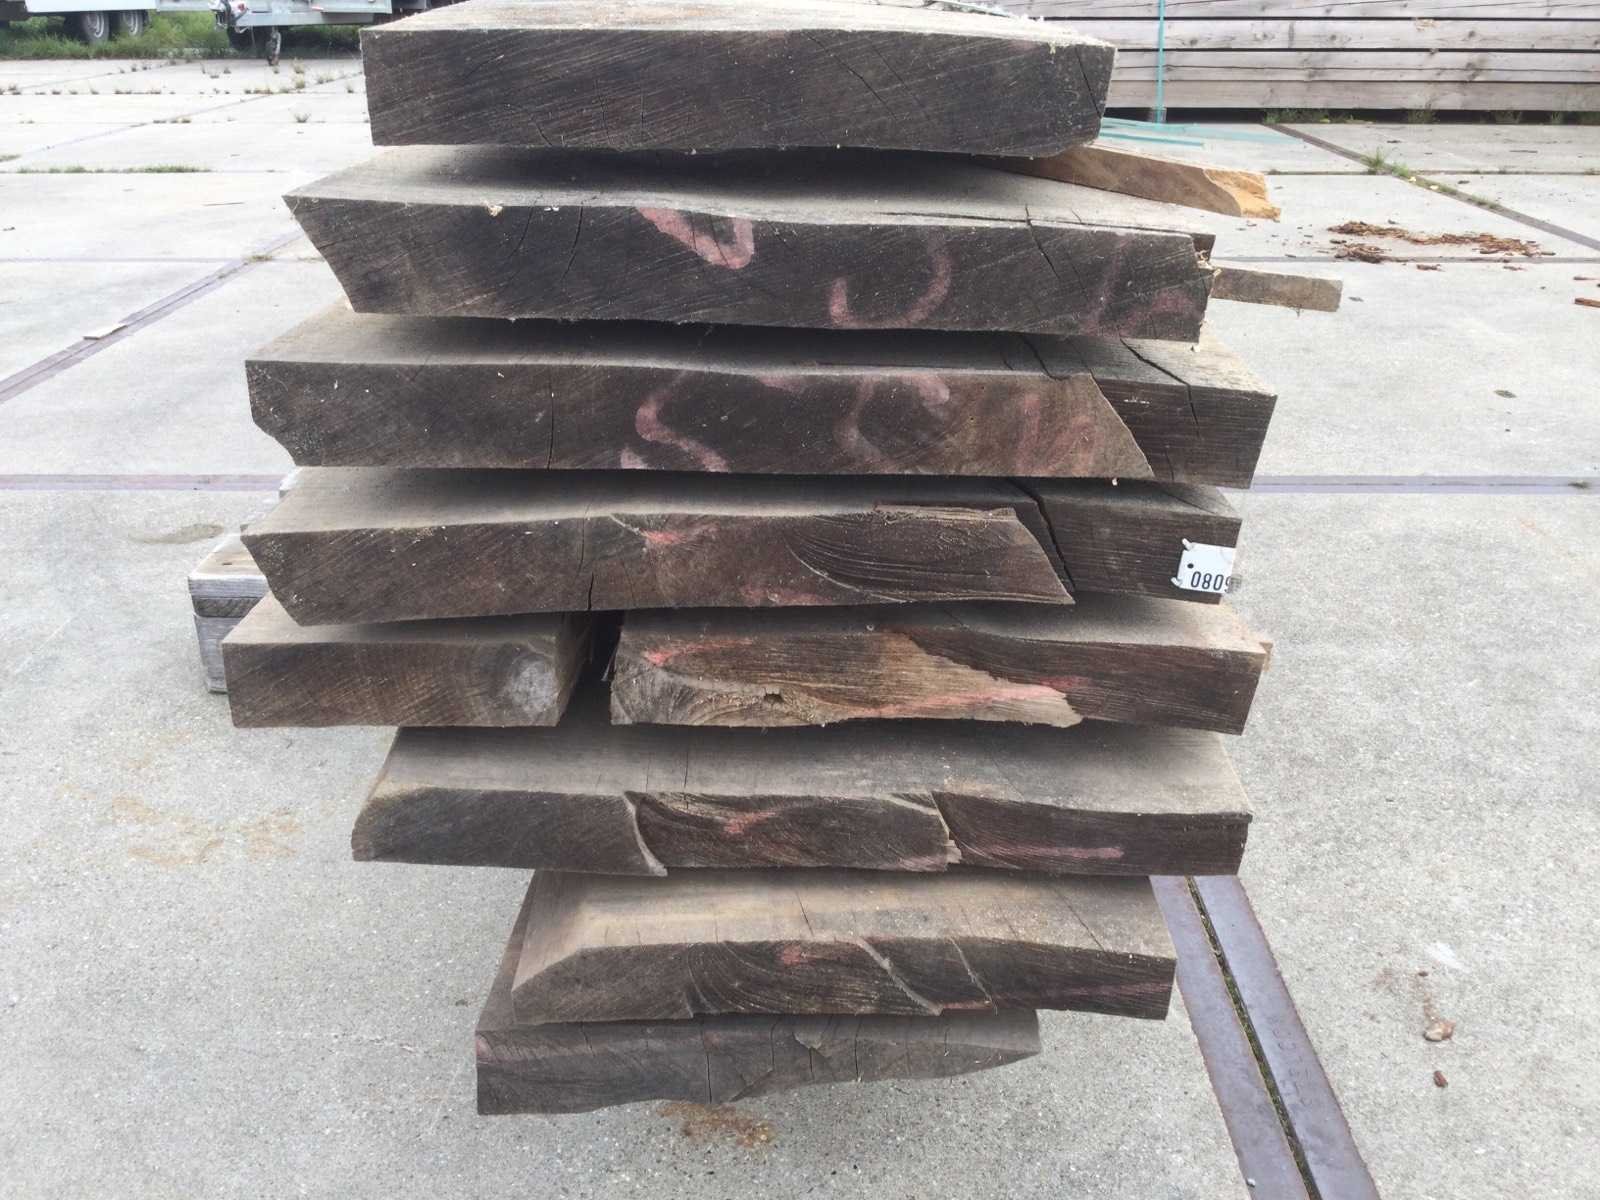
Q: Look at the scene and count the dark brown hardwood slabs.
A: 9